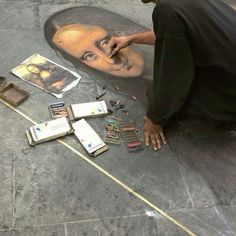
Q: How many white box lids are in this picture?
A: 3